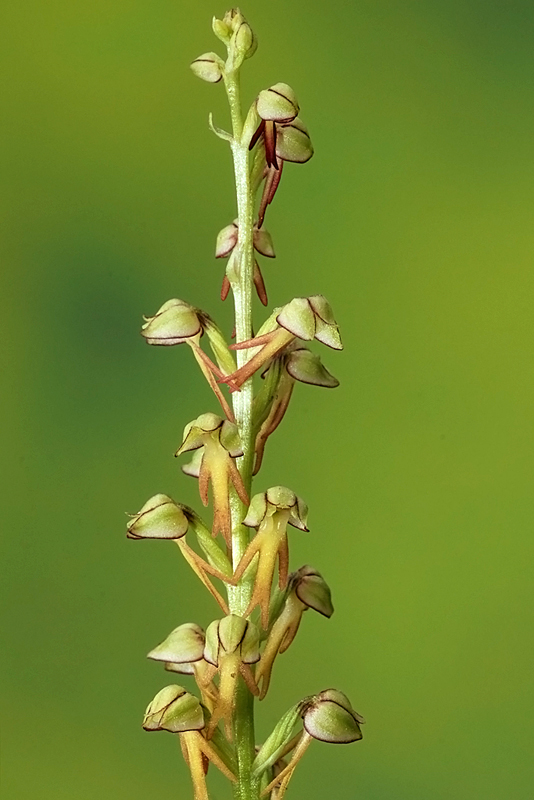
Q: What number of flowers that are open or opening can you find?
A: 14